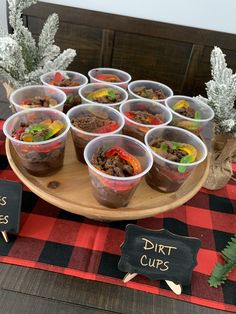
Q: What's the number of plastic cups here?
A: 11